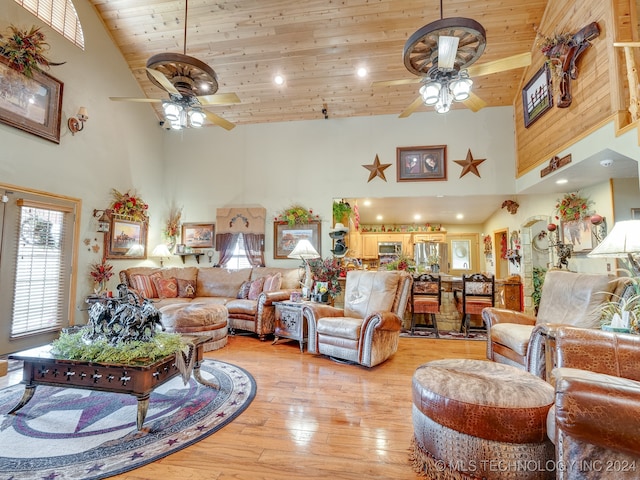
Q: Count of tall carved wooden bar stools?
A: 2